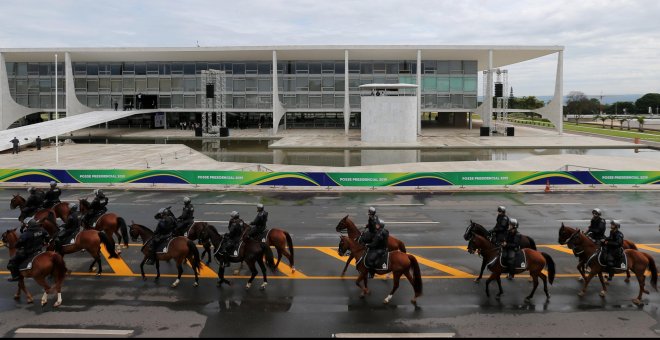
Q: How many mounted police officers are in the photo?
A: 15